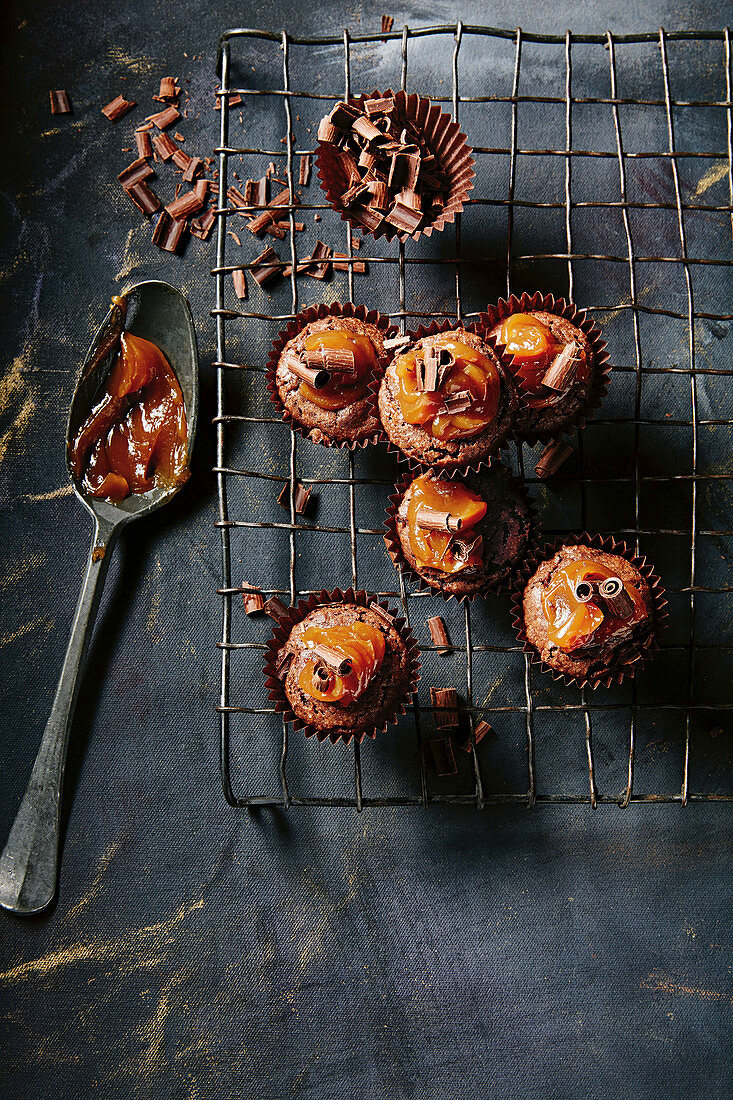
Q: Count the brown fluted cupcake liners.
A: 7